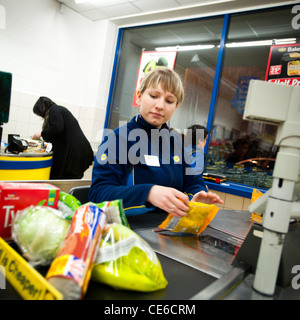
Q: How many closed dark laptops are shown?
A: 0